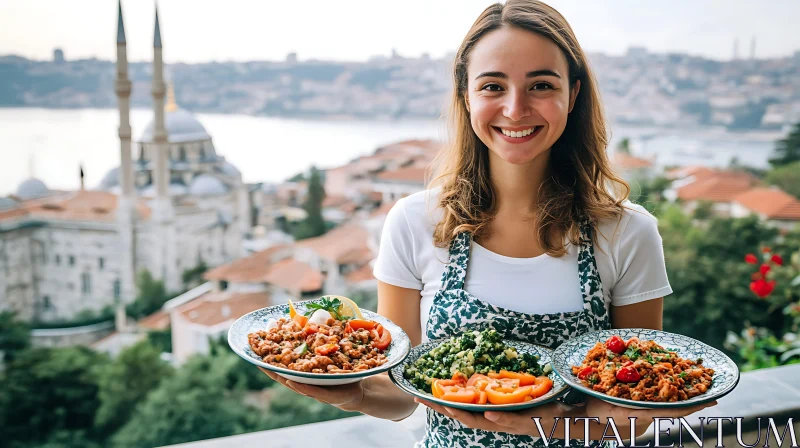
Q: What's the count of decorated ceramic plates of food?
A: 3